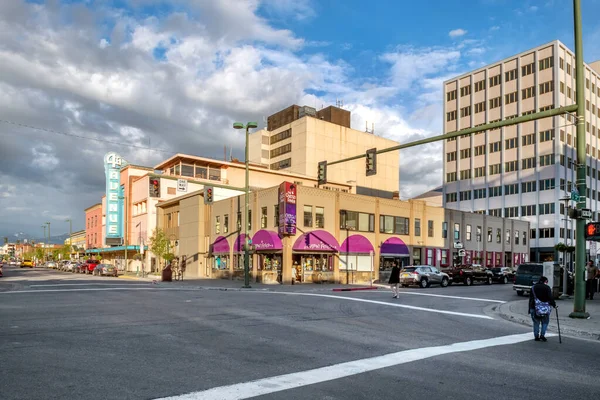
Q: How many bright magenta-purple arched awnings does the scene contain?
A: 6